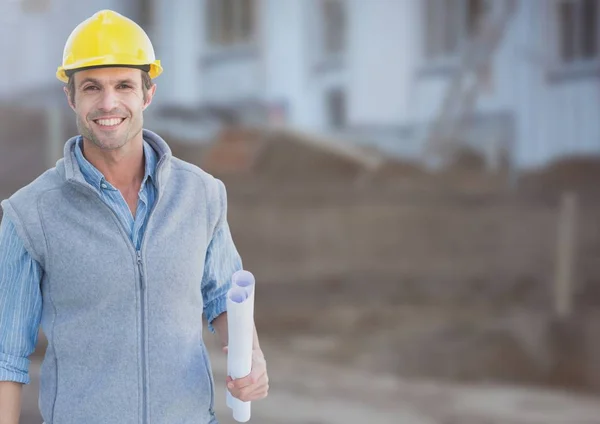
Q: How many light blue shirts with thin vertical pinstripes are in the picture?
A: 1